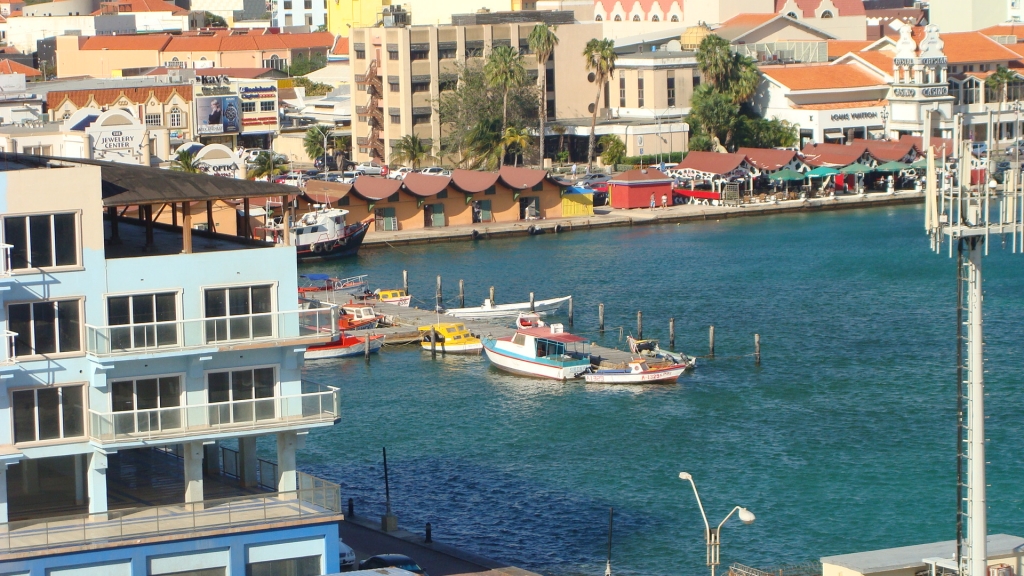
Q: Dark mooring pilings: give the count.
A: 13